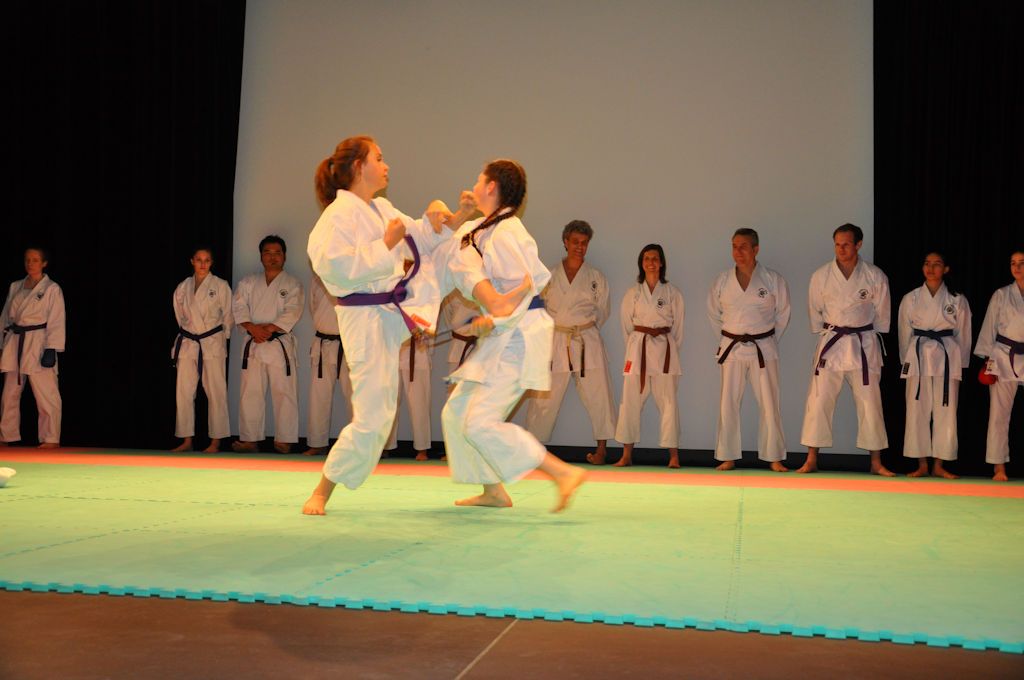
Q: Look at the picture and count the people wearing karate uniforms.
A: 14